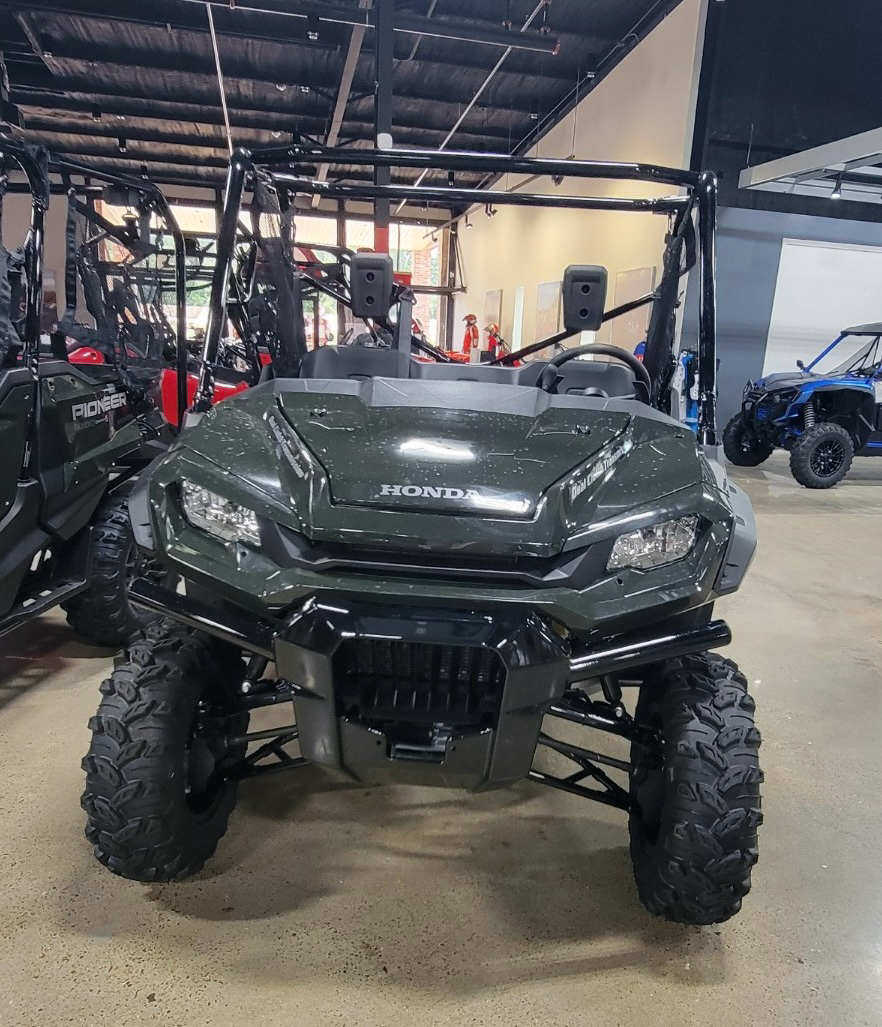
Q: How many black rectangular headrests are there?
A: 2